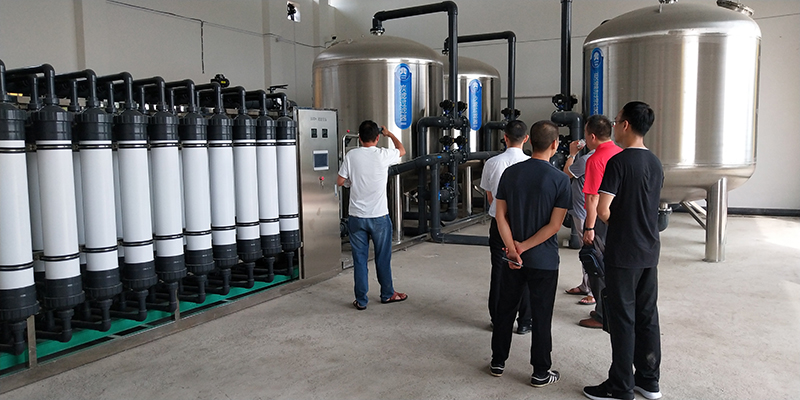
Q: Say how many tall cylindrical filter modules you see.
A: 10